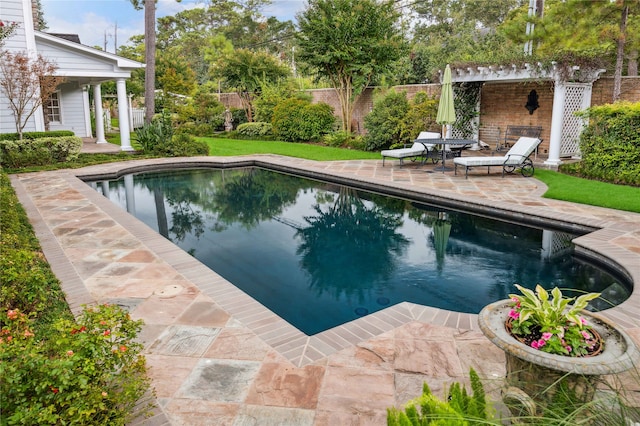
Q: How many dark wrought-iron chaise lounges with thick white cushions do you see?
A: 2